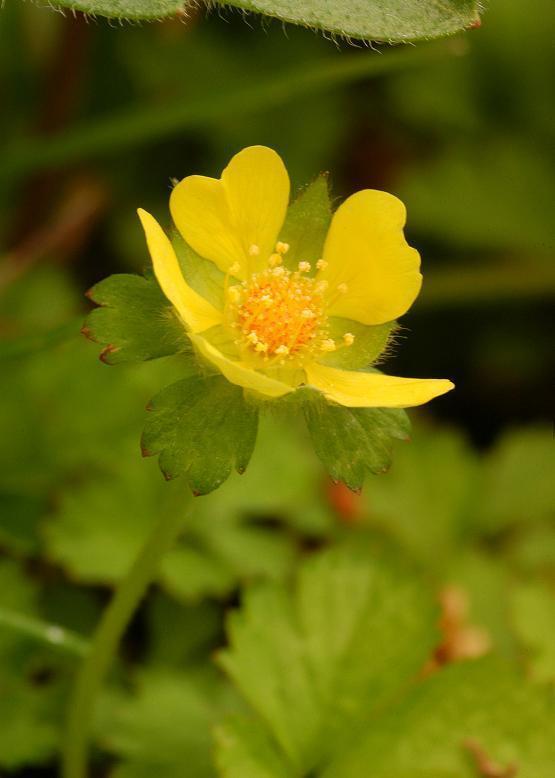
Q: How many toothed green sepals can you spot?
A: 3